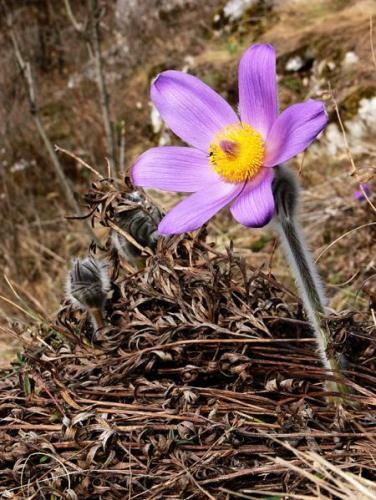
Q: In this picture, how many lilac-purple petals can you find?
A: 6